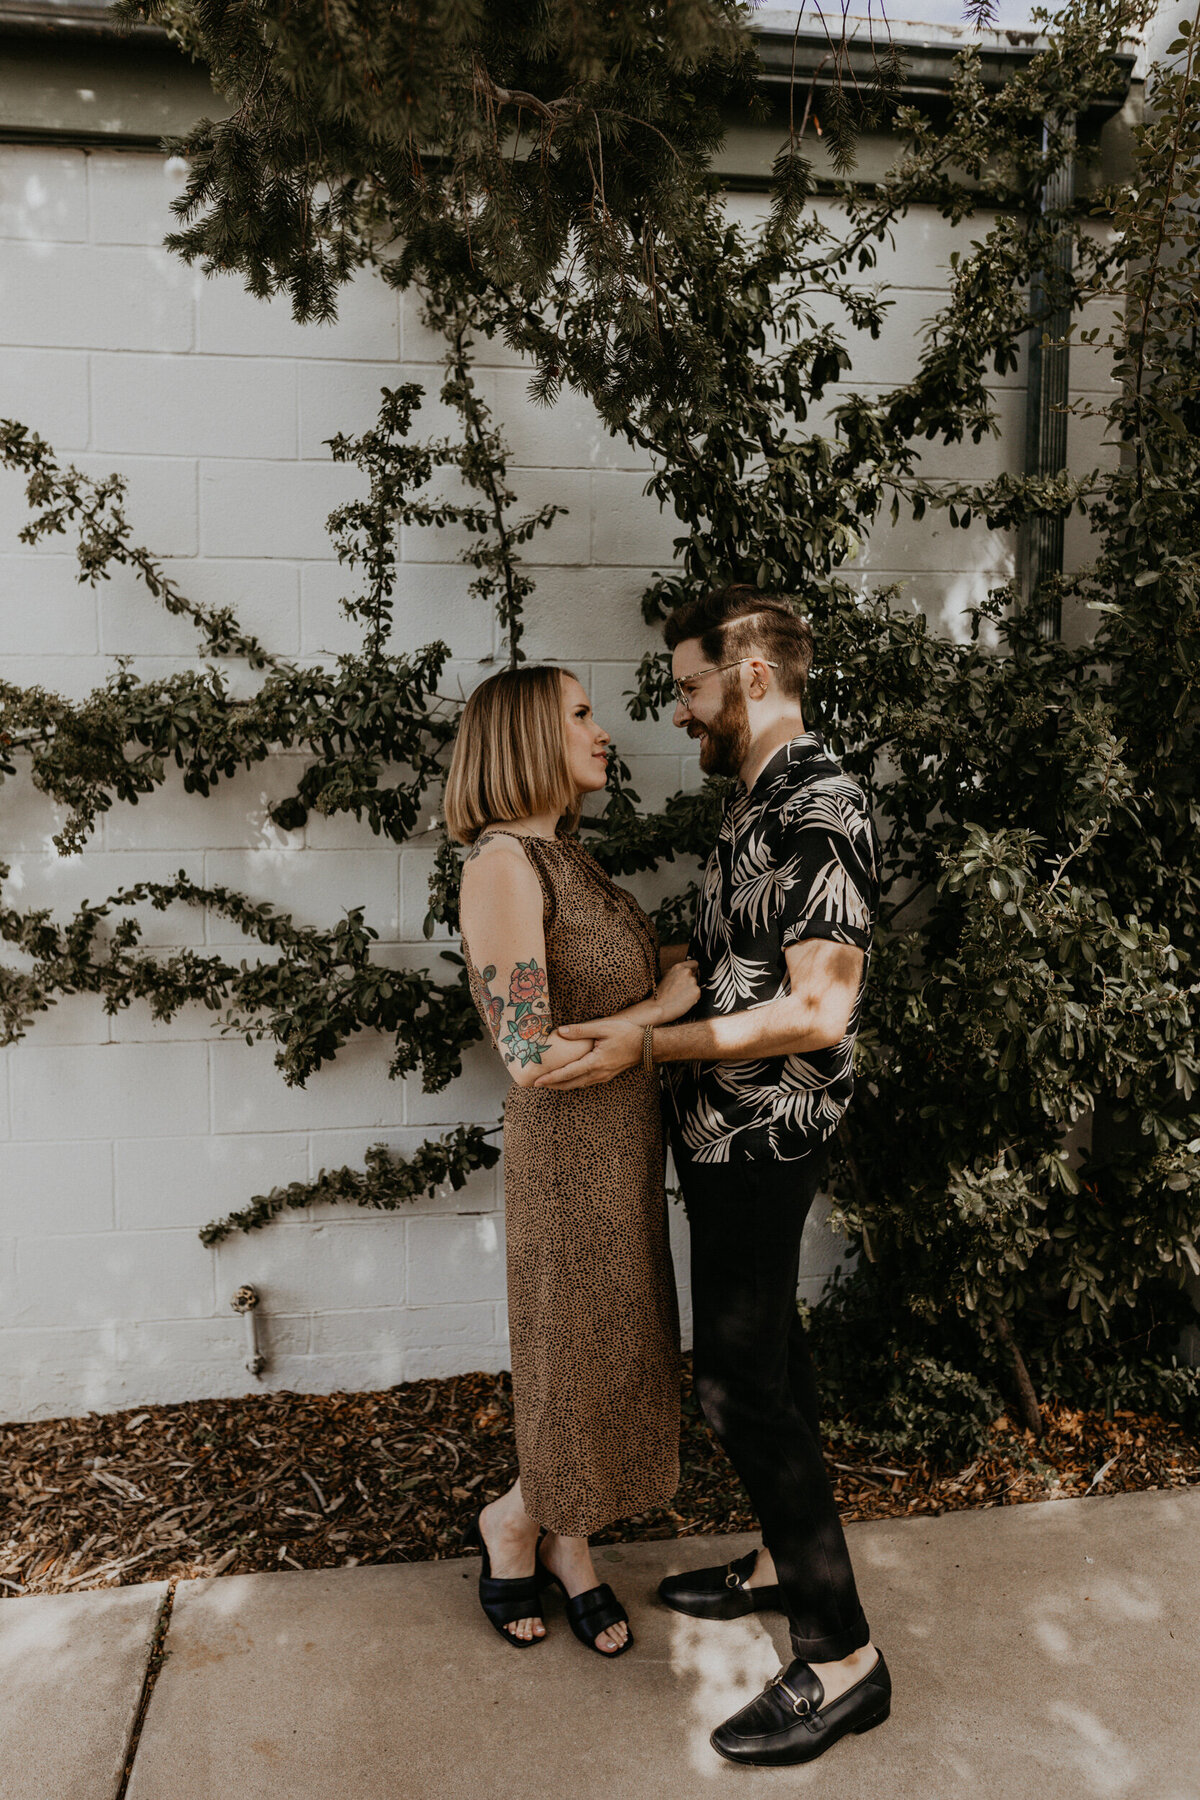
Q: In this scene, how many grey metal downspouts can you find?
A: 1